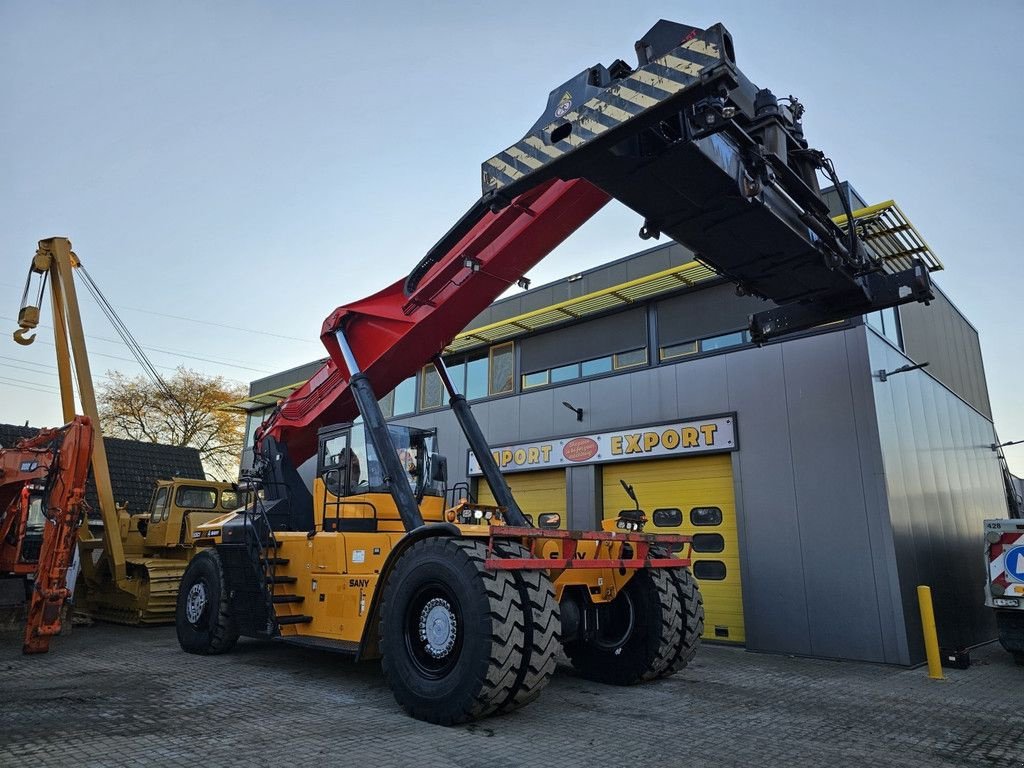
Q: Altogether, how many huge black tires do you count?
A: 5